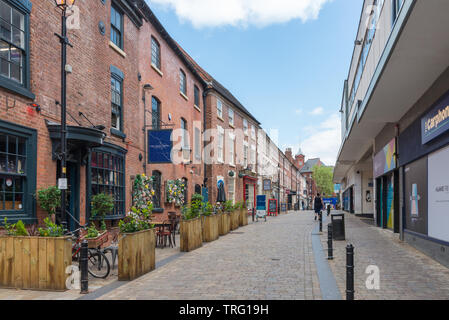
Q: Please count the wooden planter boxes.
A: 7